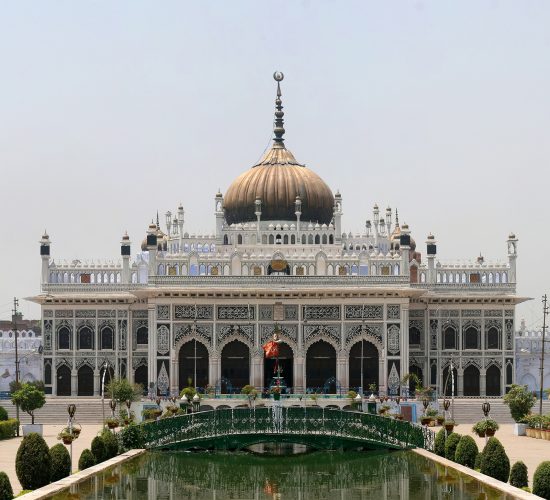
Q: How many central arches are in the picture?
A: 5